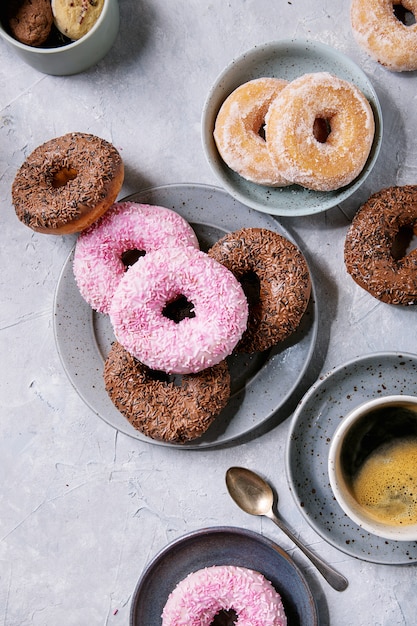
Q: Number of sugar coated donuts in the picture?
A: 3